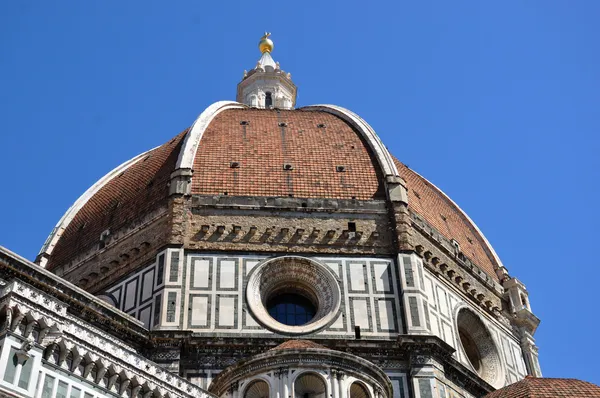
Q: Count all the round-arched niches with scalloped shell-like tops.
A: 3